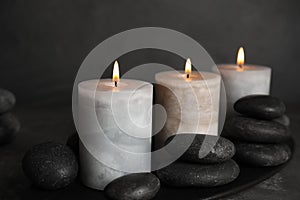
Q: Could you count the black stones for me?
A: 11